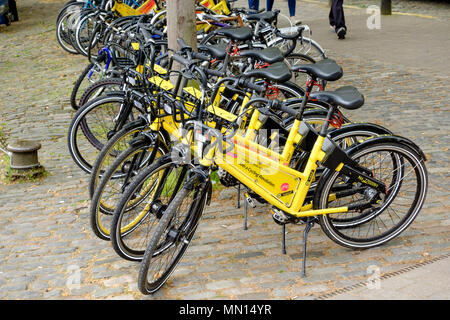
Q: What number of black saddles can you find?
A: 7